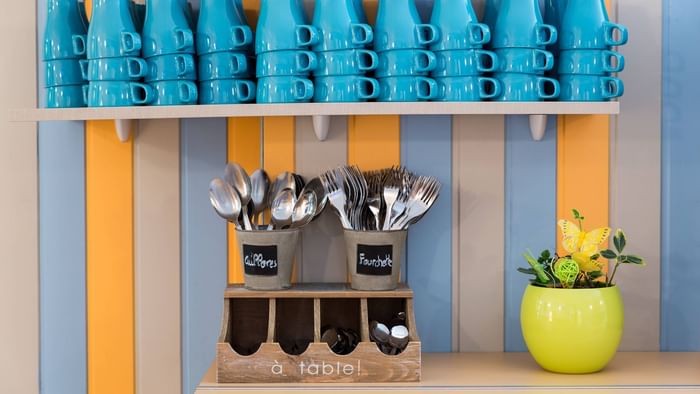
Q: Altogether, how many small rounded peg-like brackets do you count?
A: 3